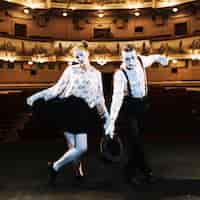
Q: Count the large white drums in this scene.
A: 0